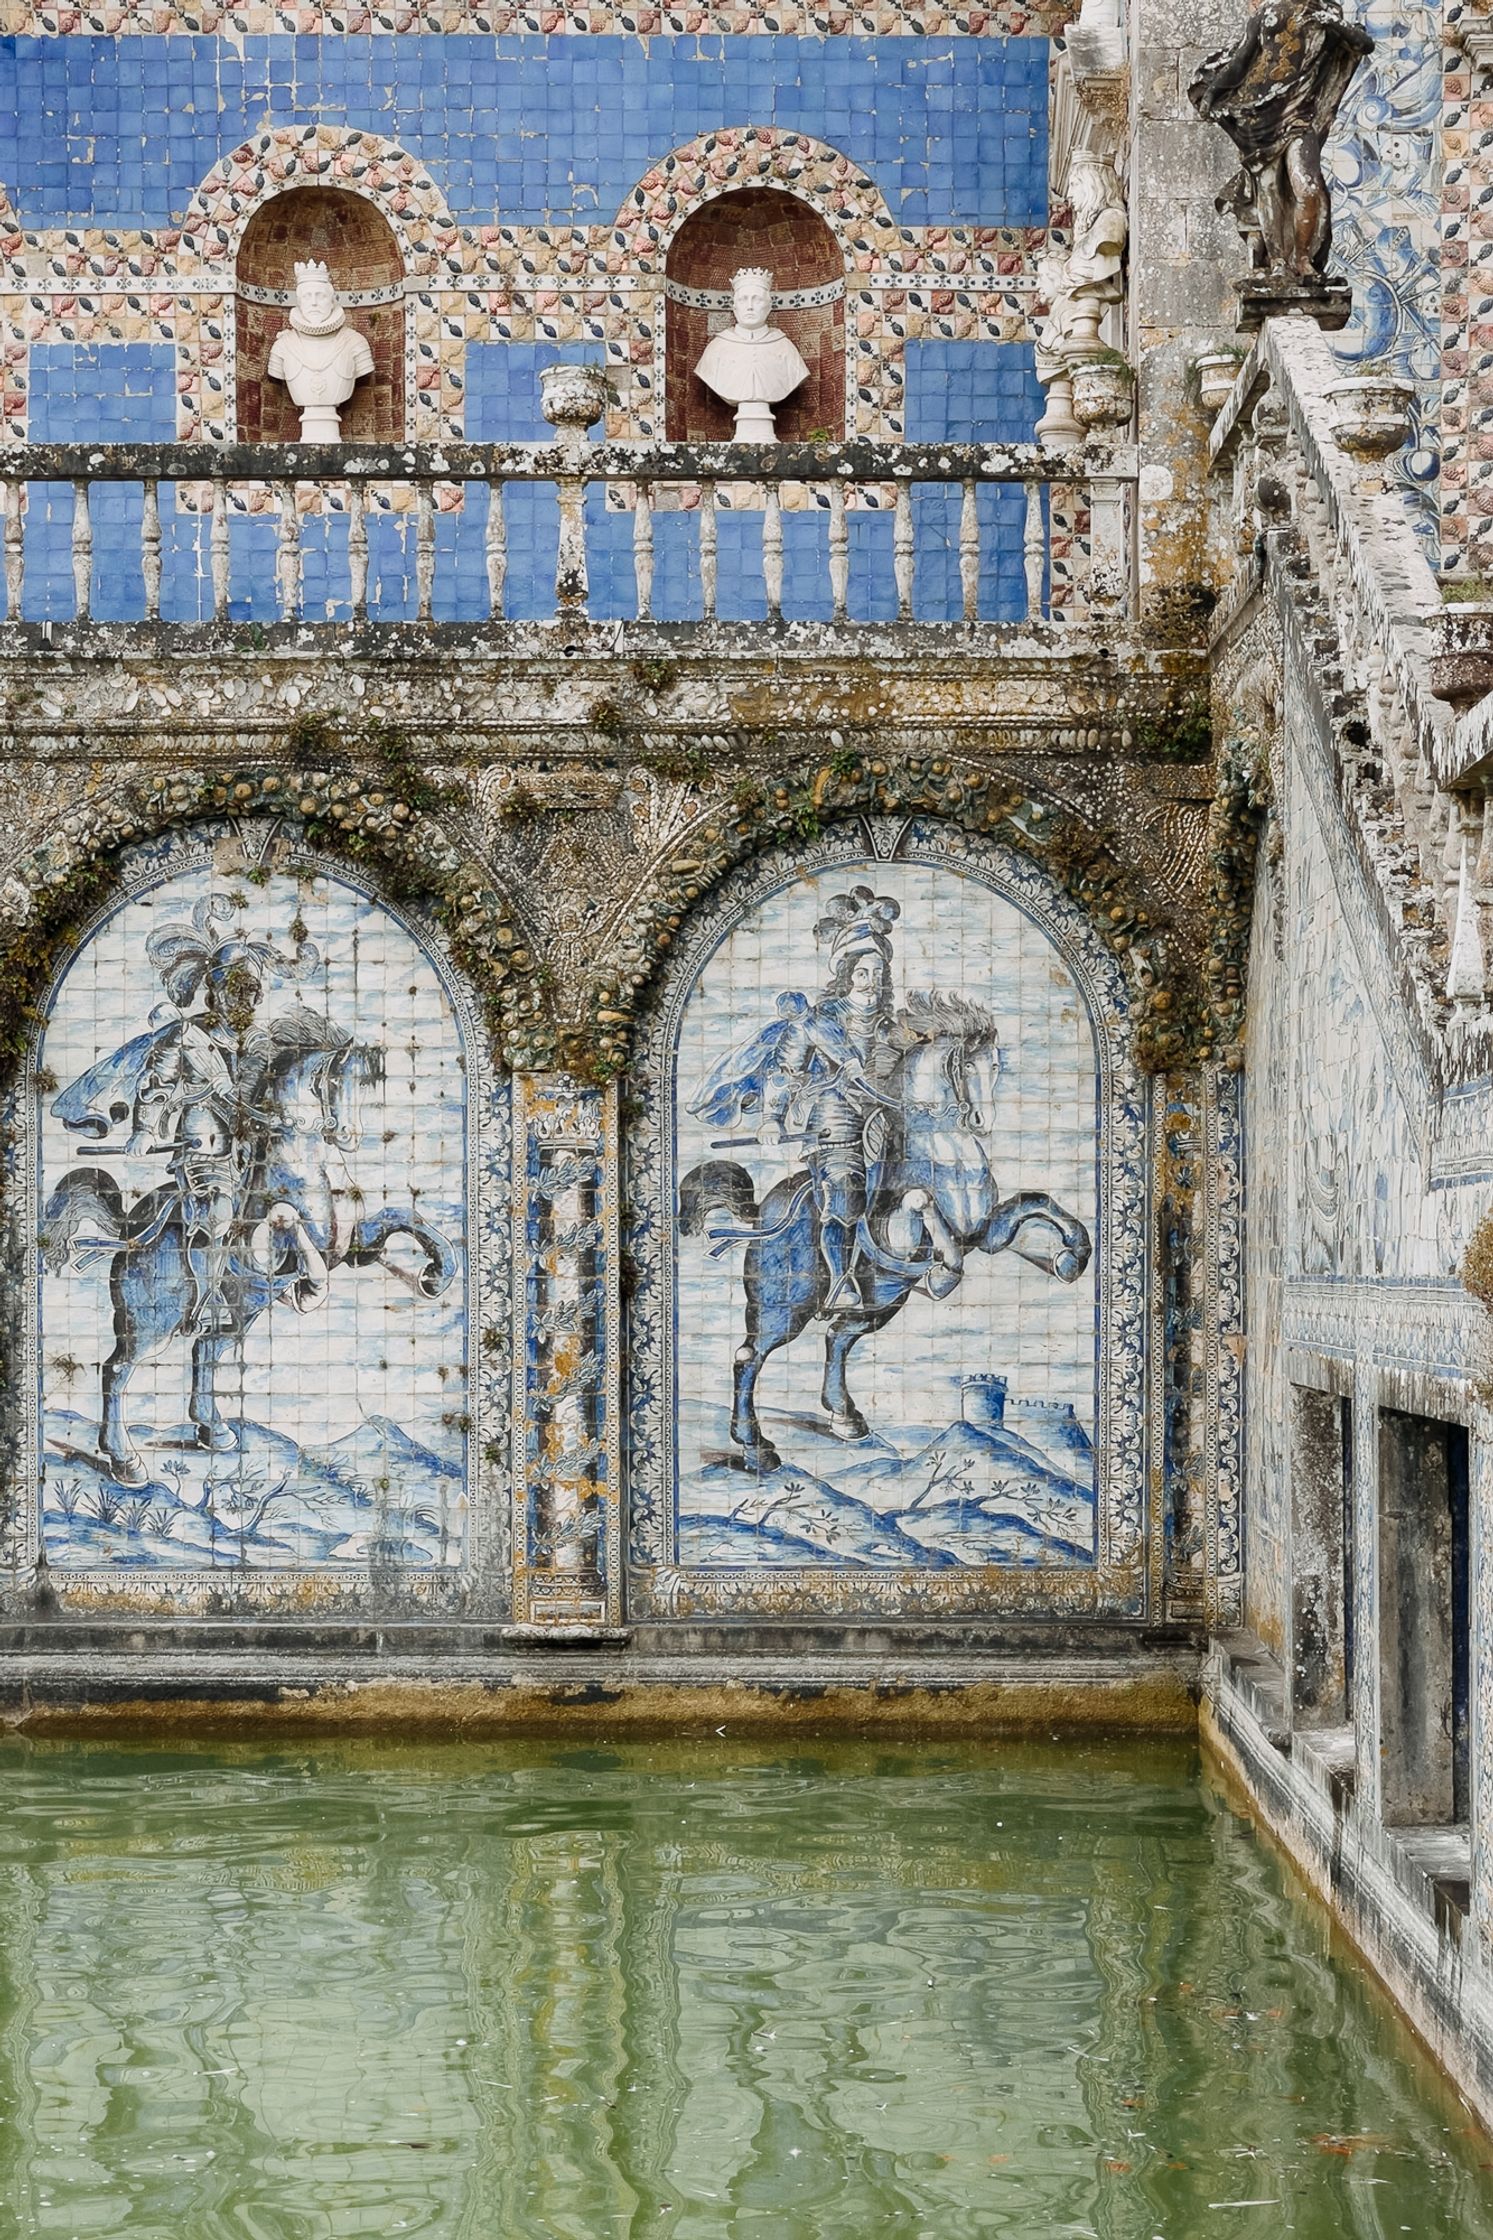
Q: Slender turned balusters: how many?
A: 15